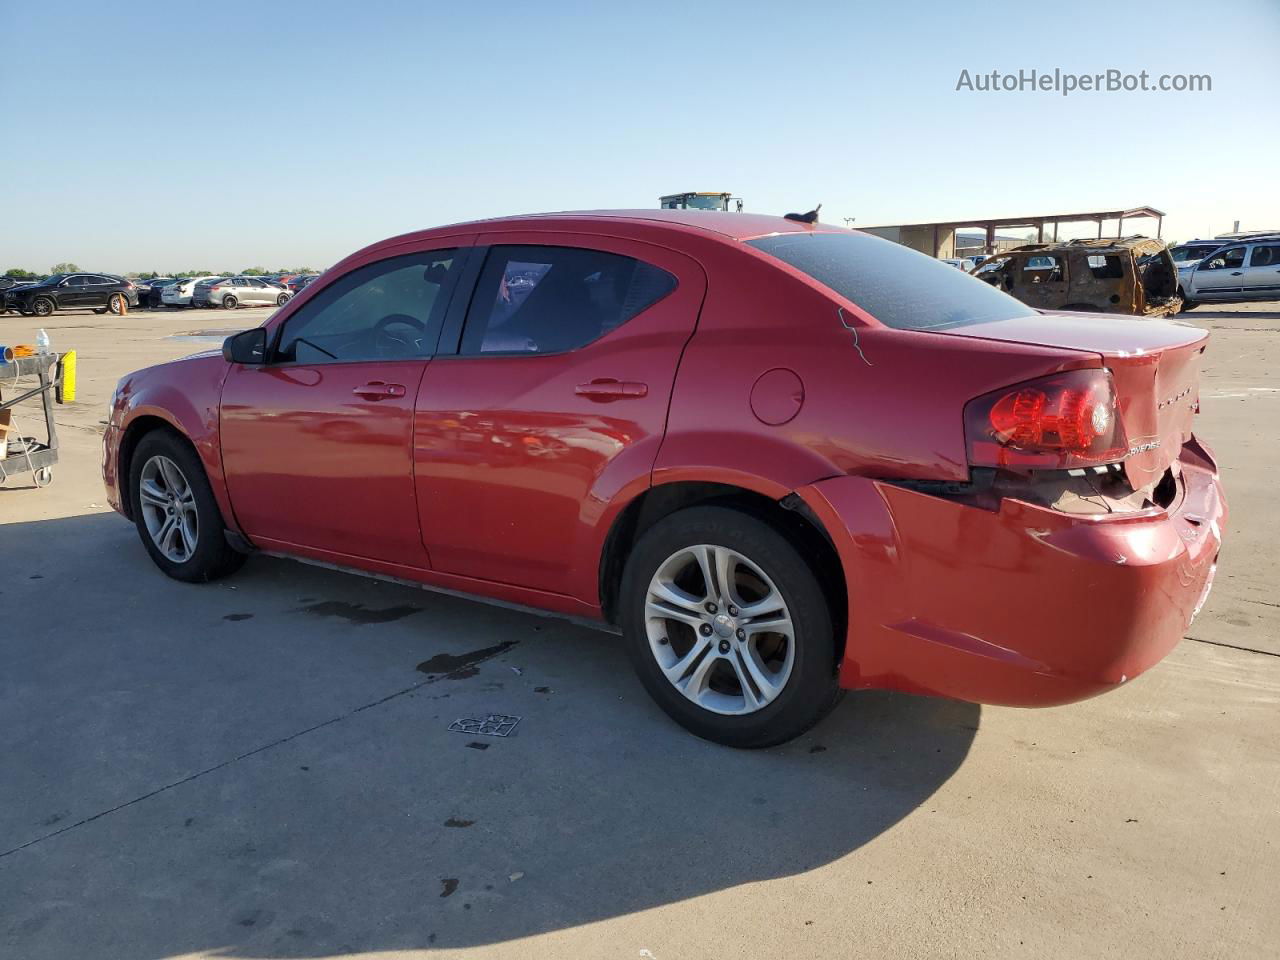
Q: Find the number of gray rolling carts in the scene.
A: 1